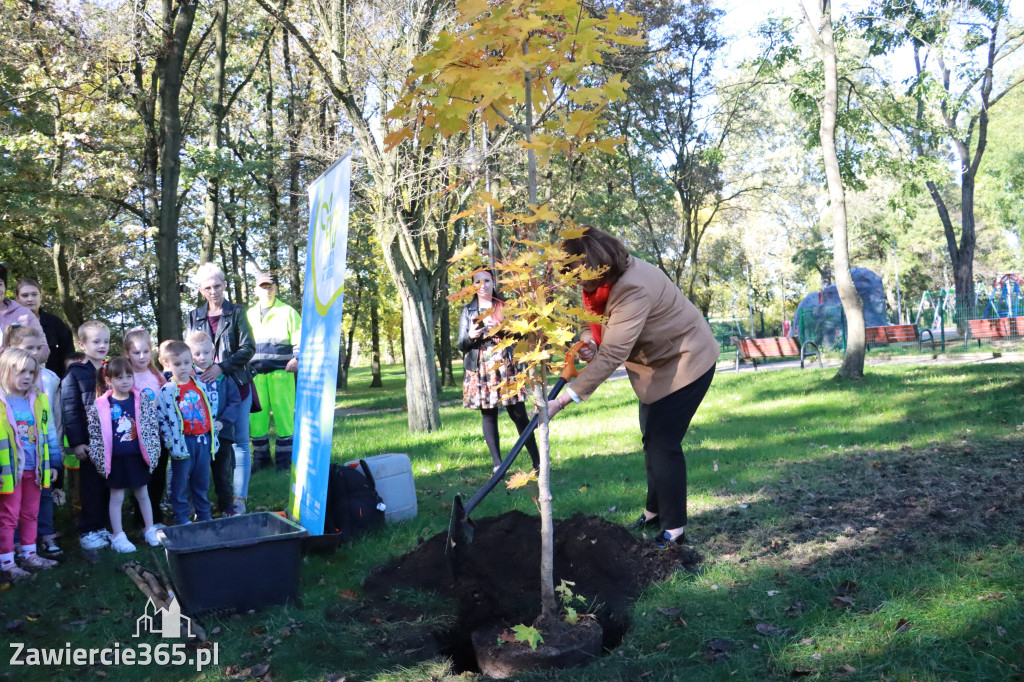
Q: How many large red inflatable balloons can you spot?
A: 0